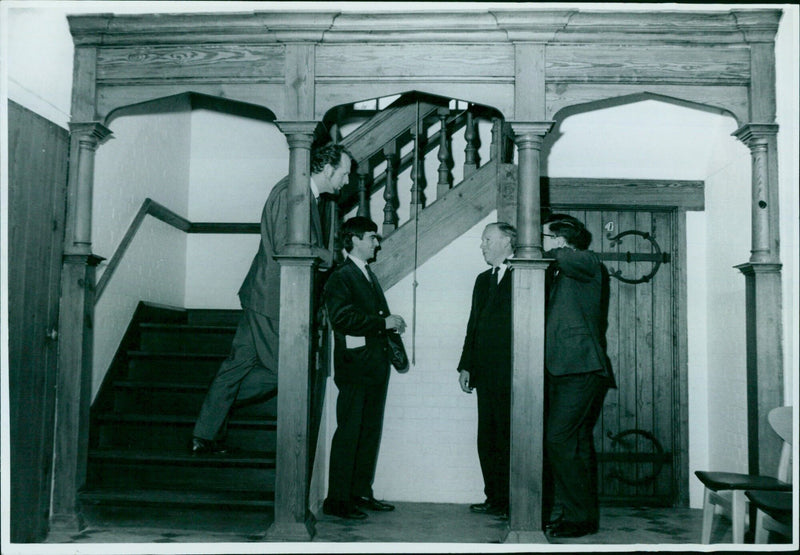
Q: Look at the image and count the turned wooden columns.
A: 4